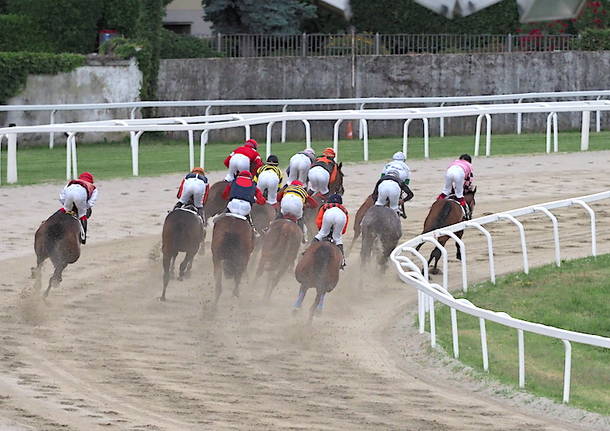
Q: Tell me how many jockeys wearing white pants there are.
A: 11